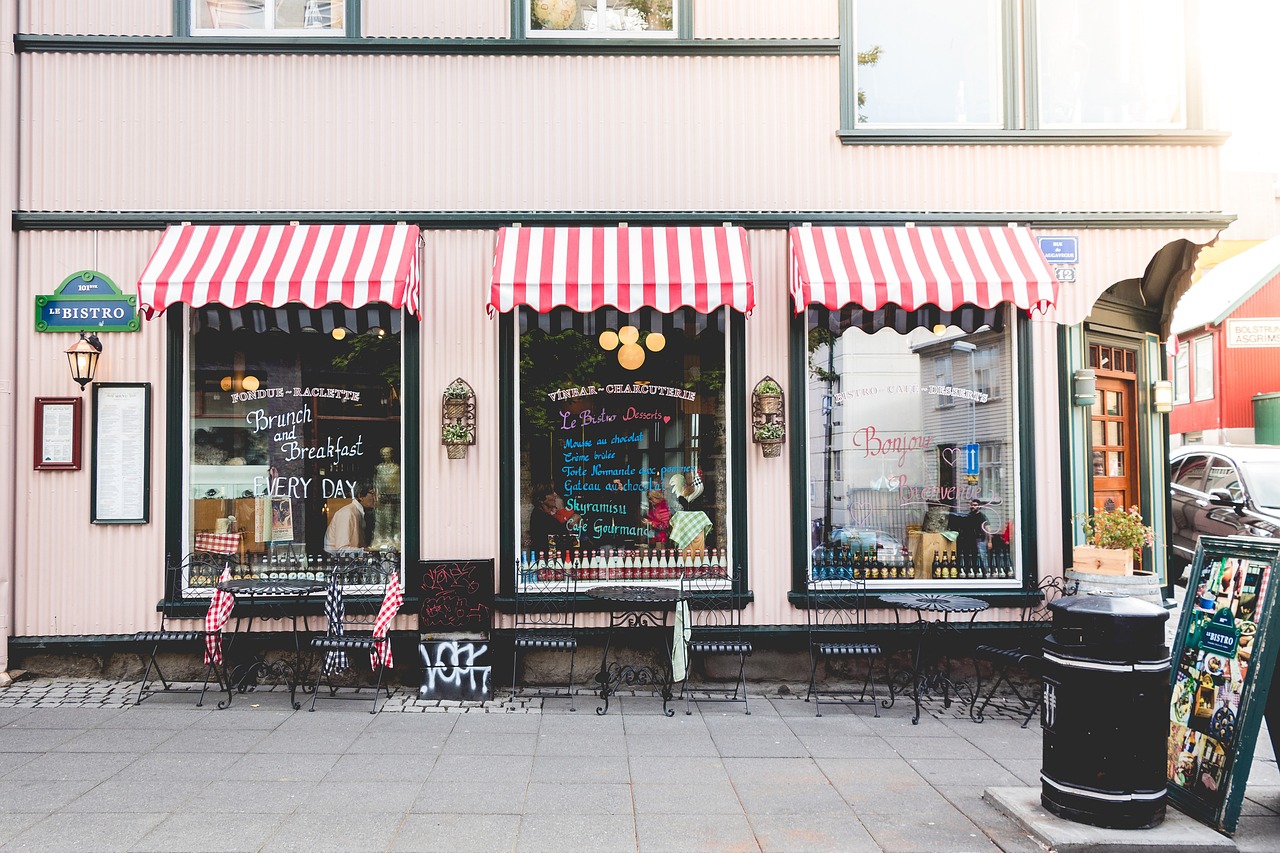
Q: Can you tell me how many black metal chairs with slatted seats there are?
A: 6